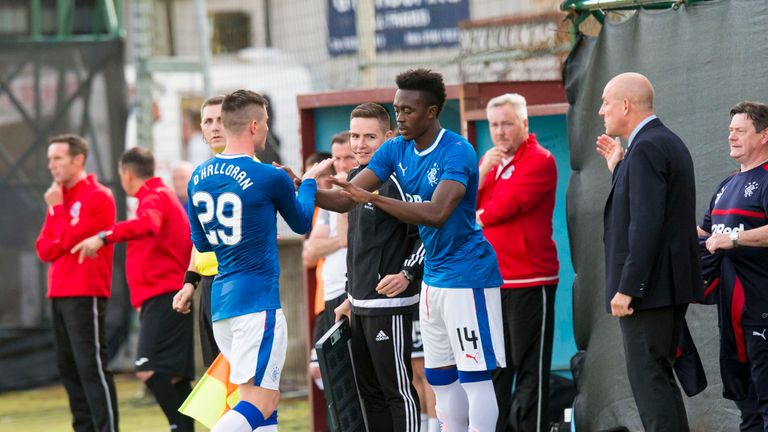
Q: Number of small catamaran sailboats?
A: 0